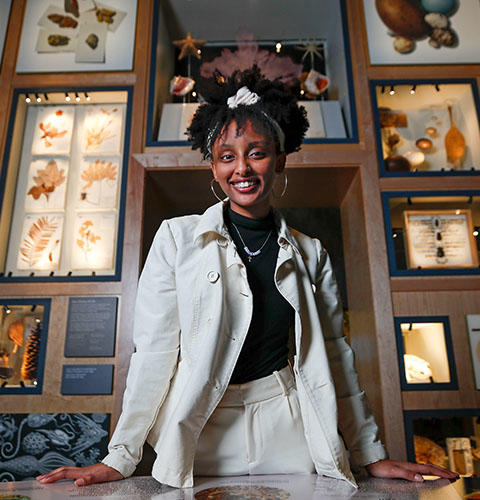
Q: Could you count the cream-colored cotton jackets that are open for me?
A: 1